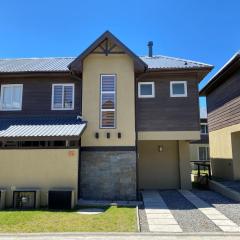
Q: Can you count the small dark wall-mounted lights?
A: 3